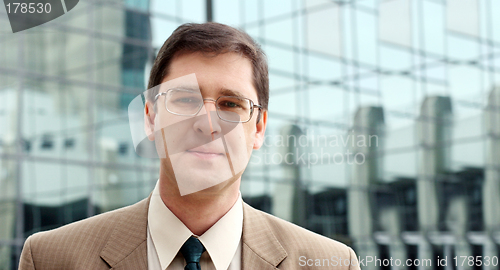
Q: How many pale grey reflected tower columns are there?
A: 4